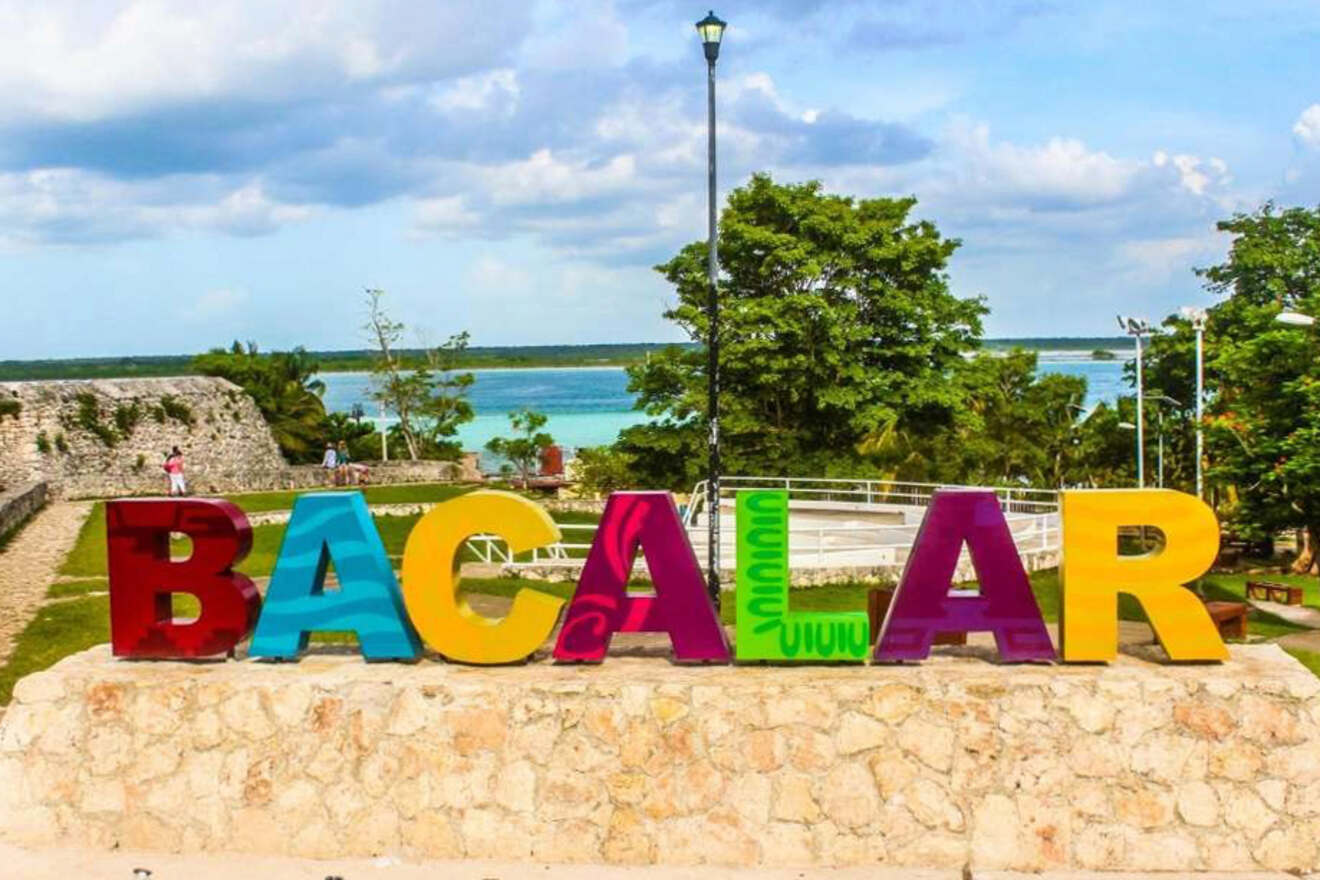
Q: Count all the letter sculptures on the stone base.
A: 7